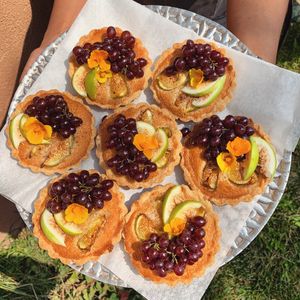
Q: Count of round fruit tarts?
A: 7